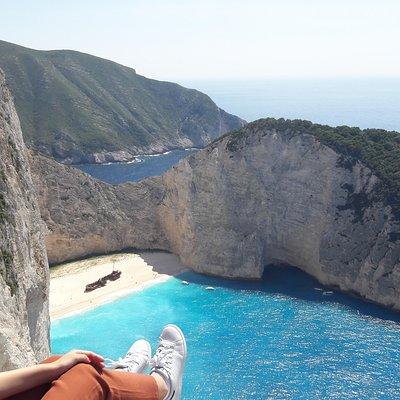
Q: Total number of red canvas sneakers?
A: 0